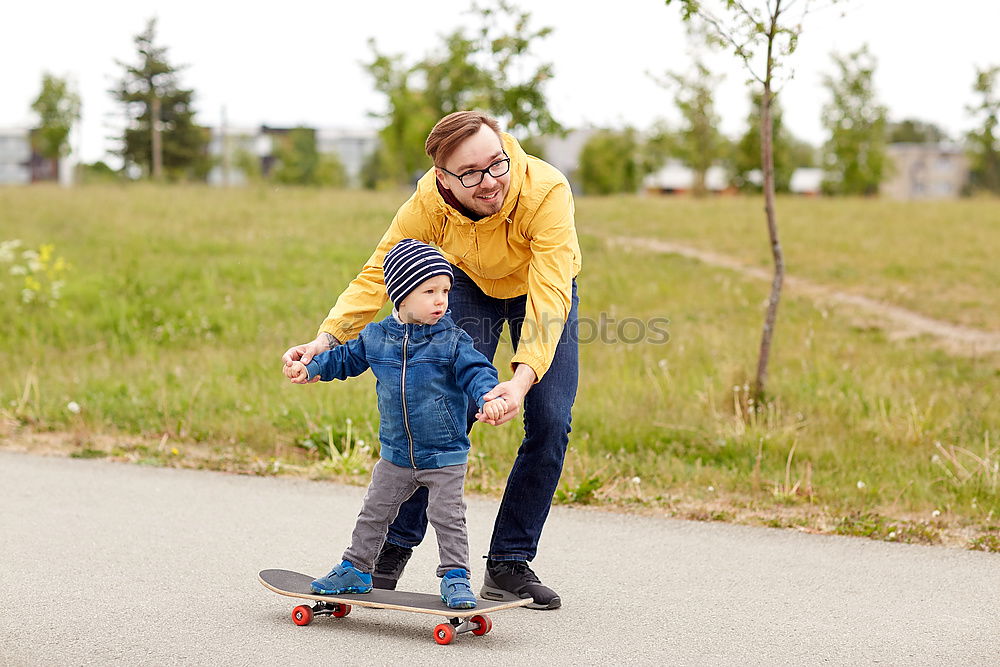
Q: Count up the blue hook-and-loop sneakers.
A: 2